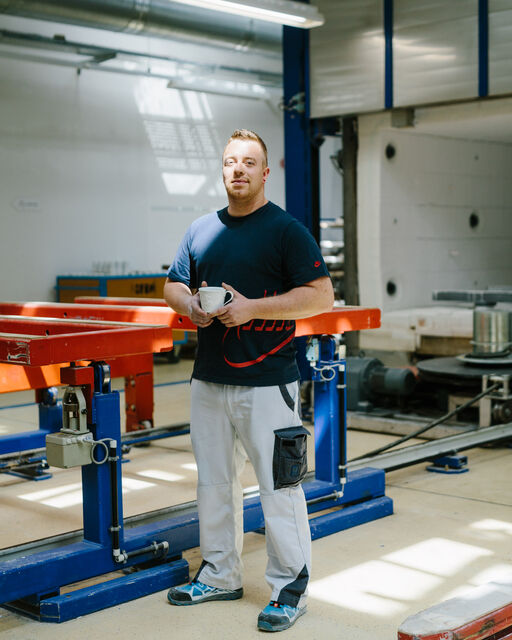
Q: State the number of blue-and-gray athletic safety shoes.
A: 2